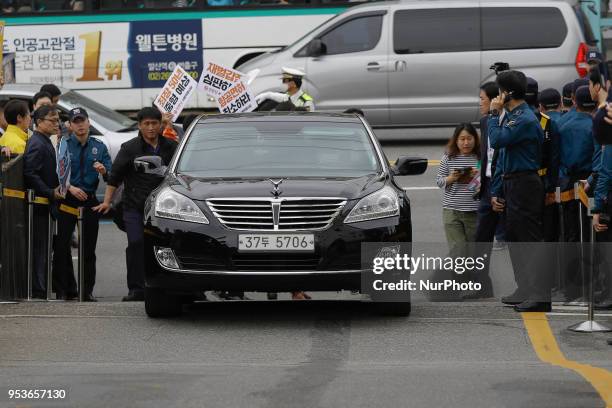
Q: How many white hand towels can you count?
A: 0